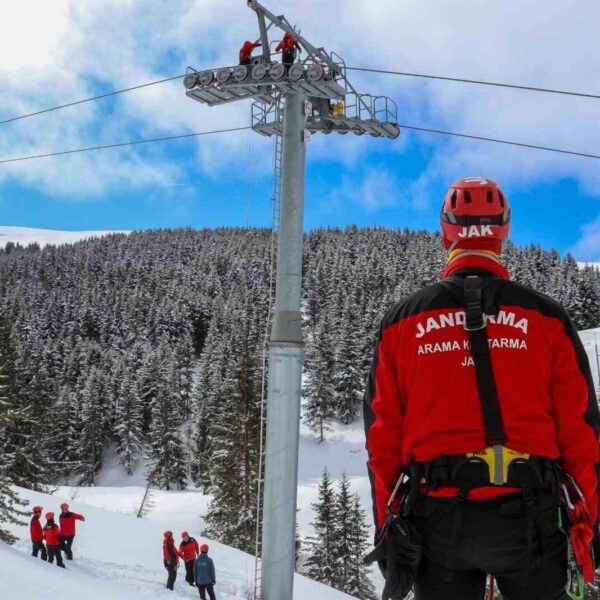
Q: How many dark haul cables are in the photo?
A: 2